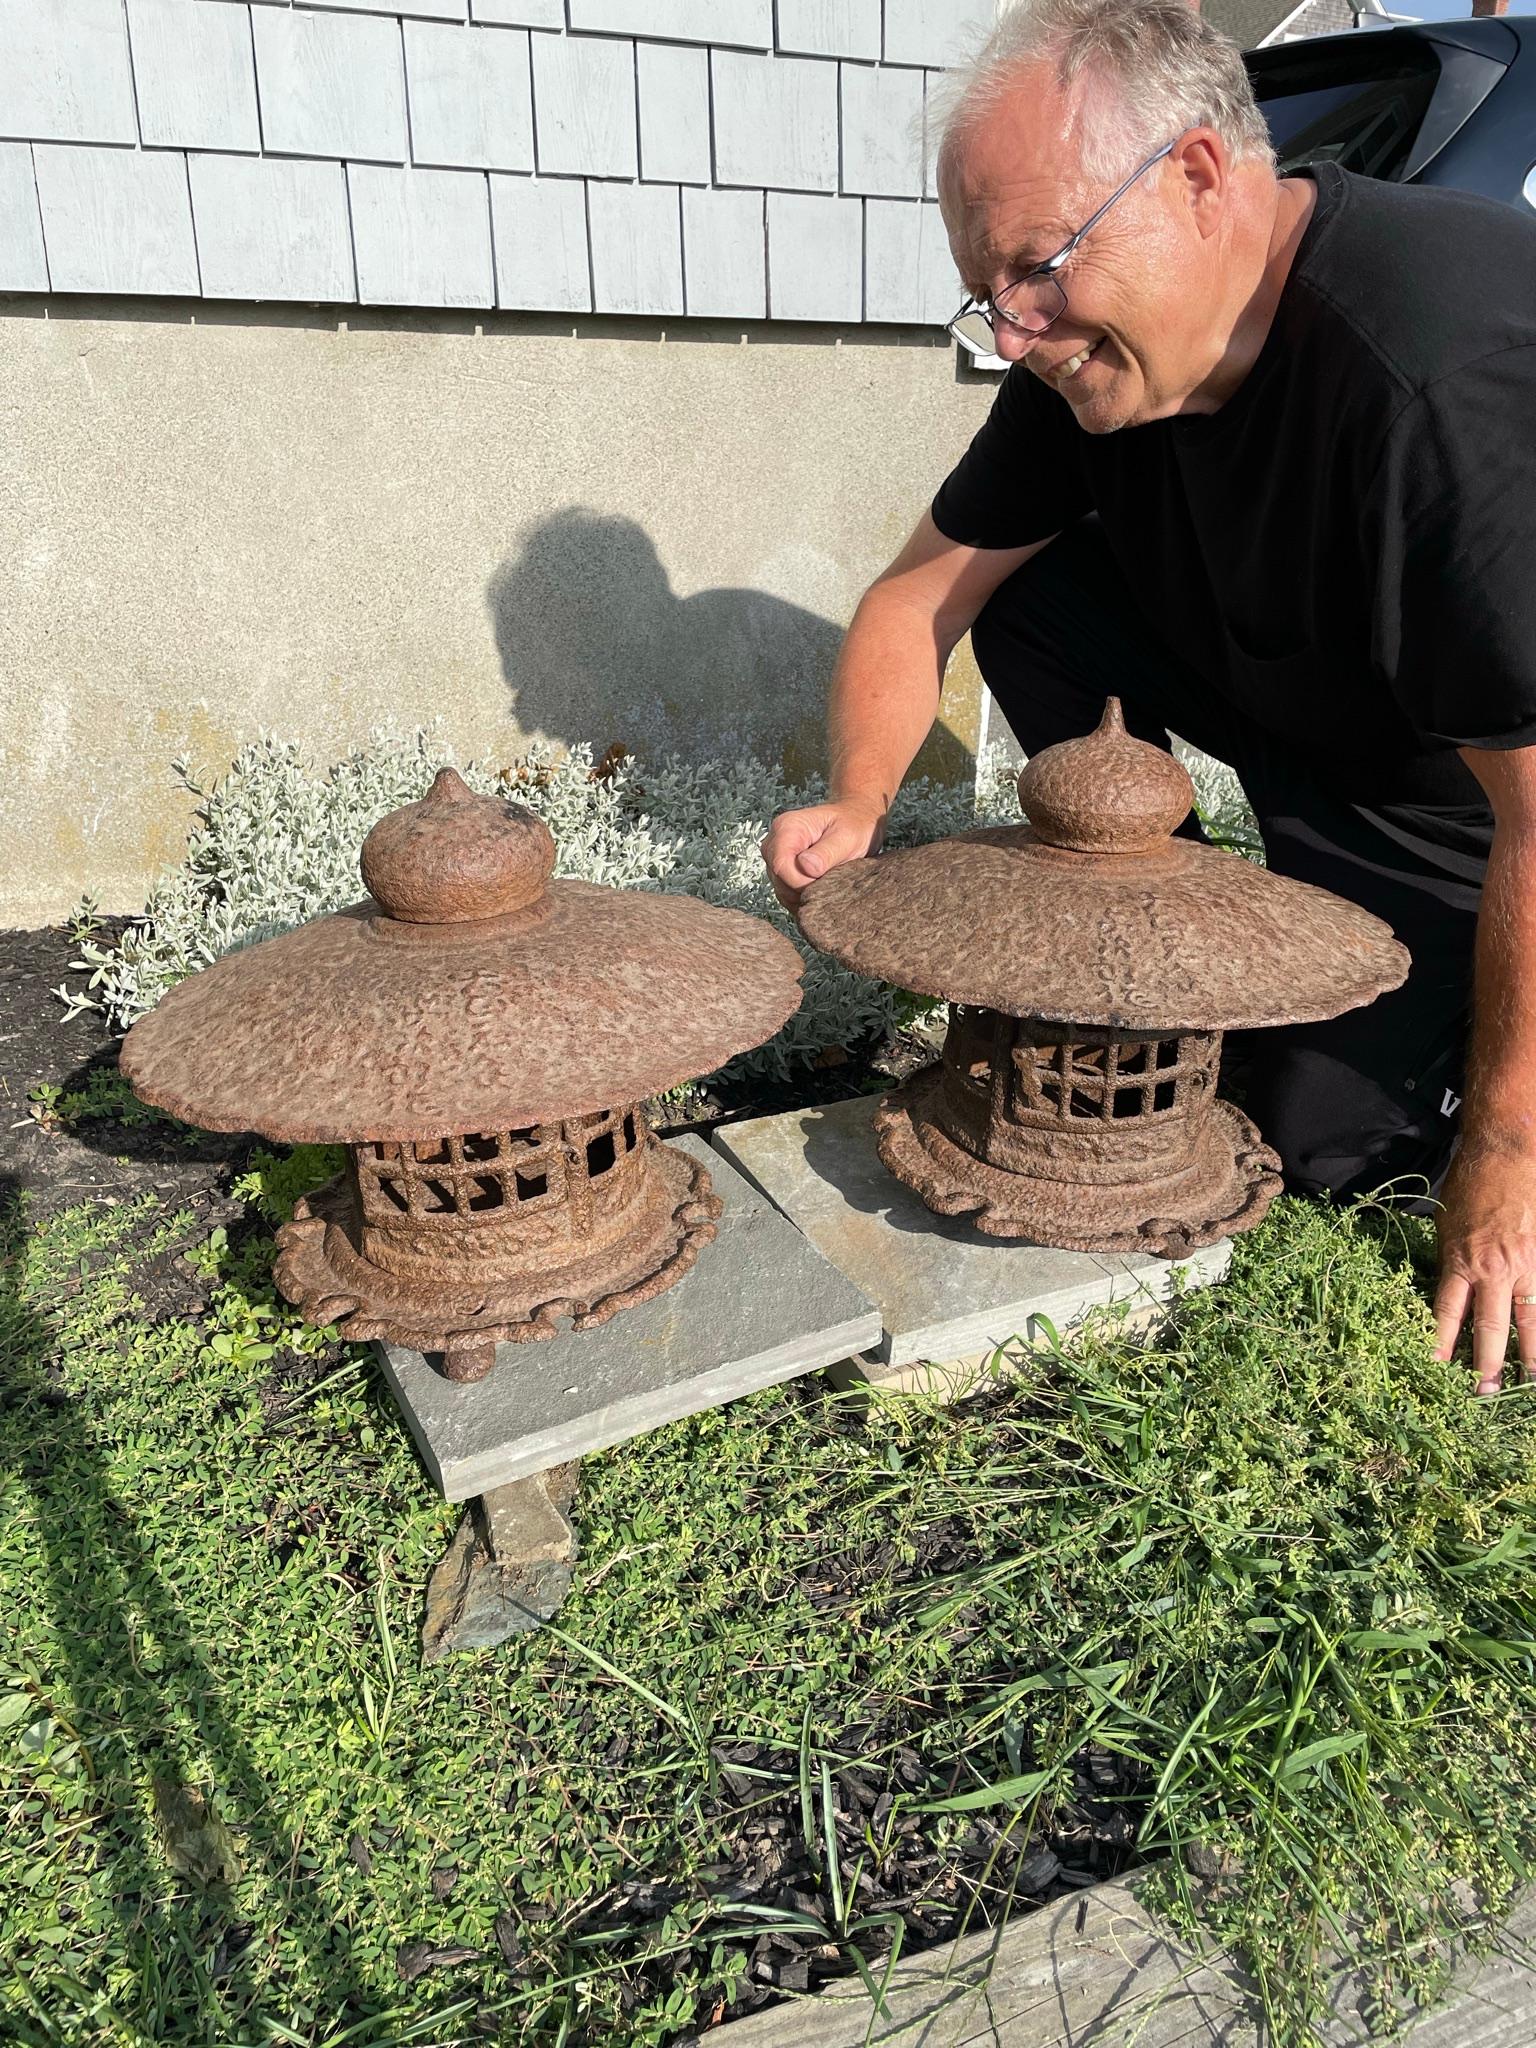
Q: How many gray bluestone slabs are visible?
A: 2